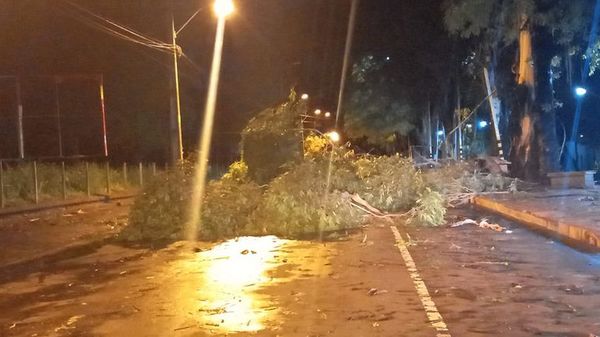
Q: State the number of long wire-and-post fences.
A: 1